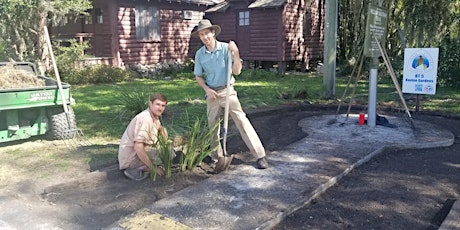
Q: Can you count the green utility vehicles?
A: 1